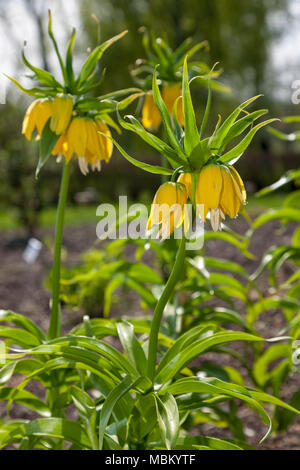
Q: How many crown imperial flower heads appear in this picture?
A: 3